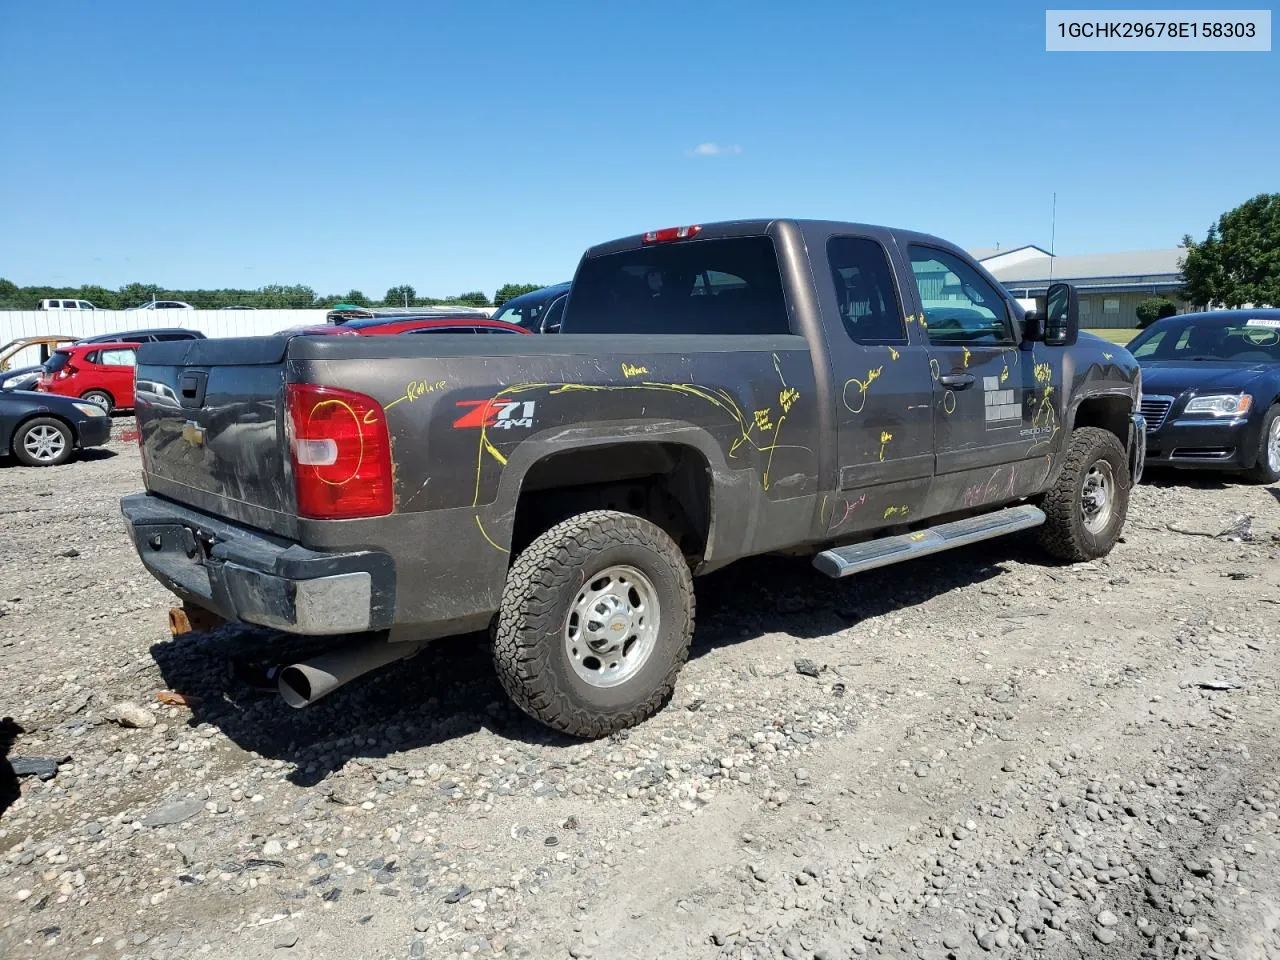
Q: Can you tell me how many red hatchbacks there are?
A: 1